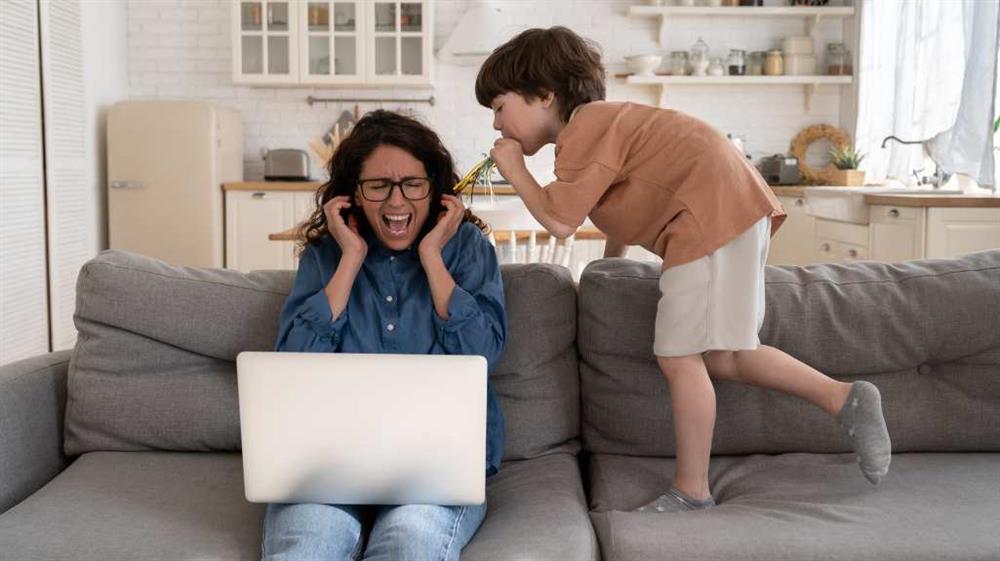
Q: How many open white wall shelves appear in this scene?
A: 2